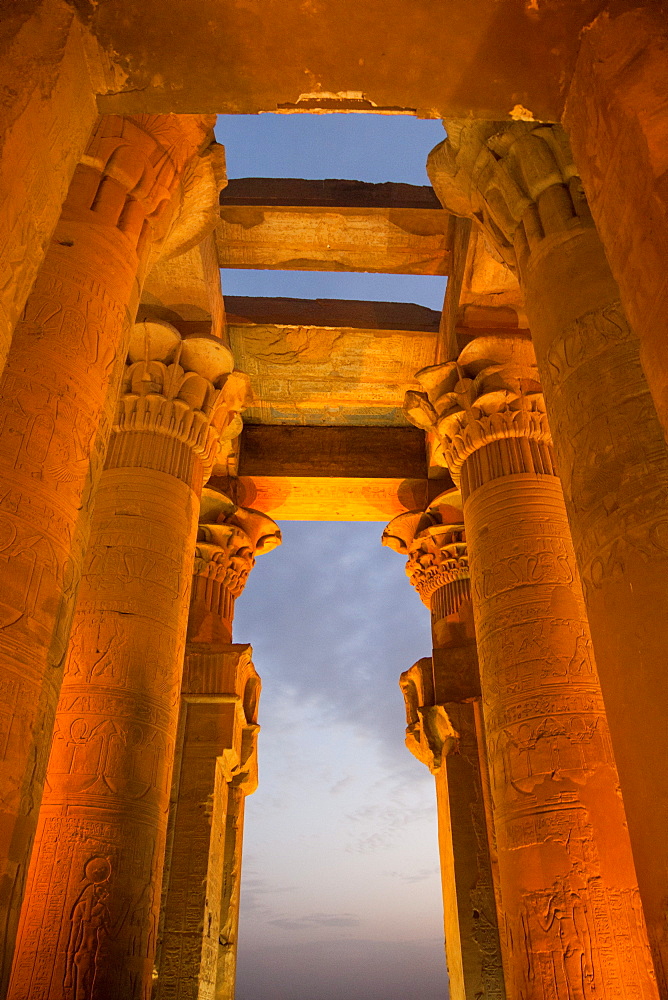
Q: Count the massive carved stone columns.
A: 6